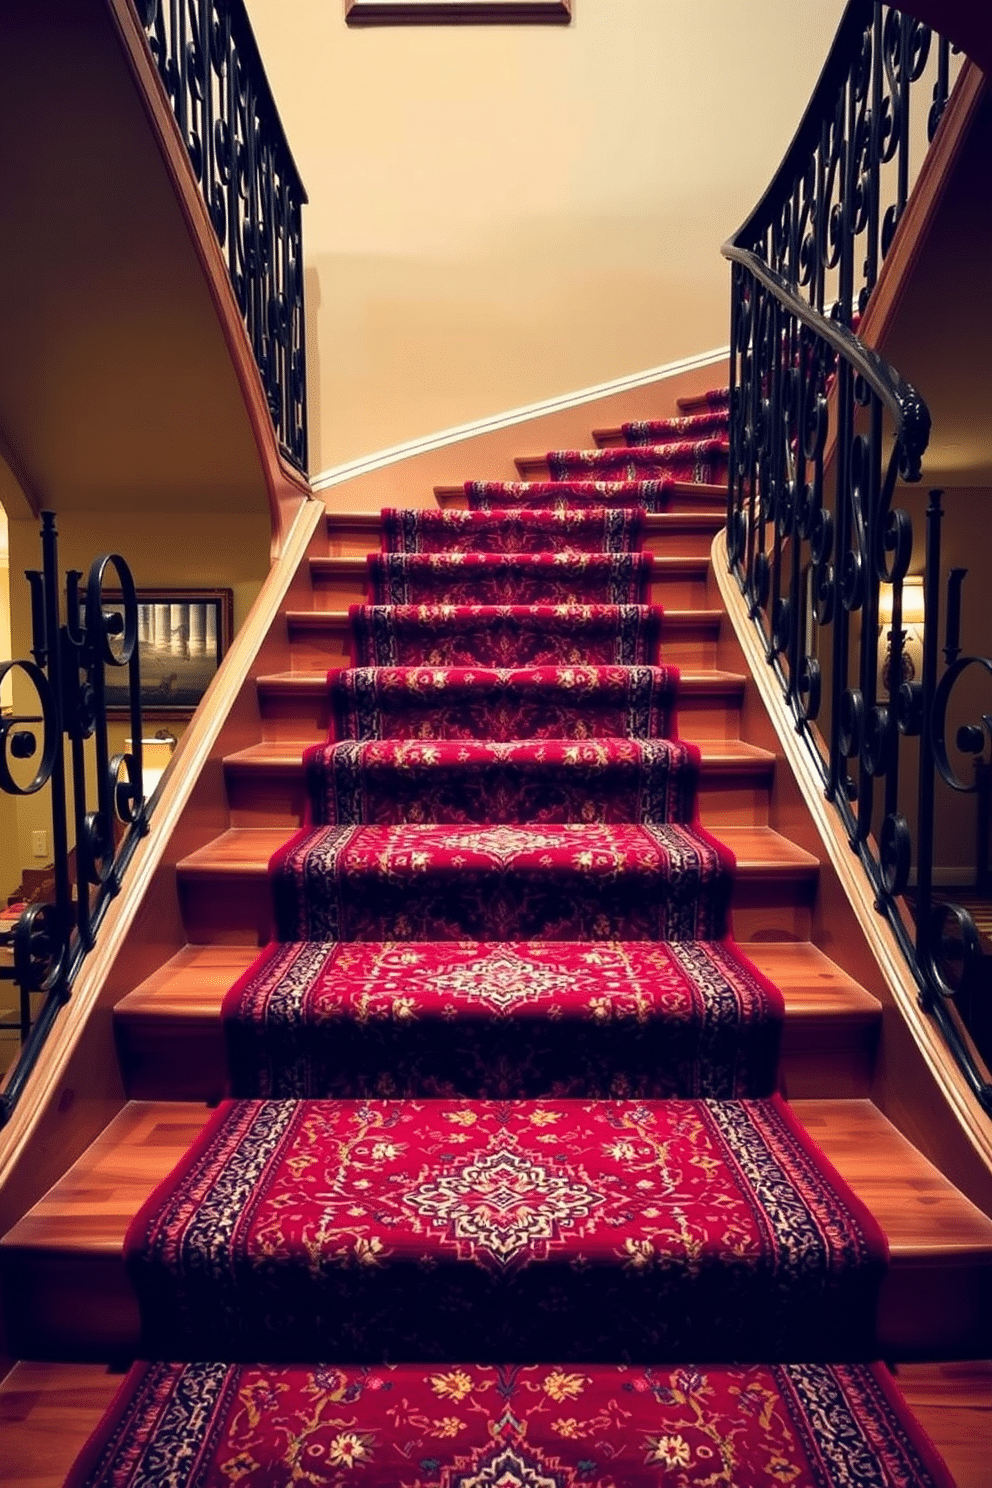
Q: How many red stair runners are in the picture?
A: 1